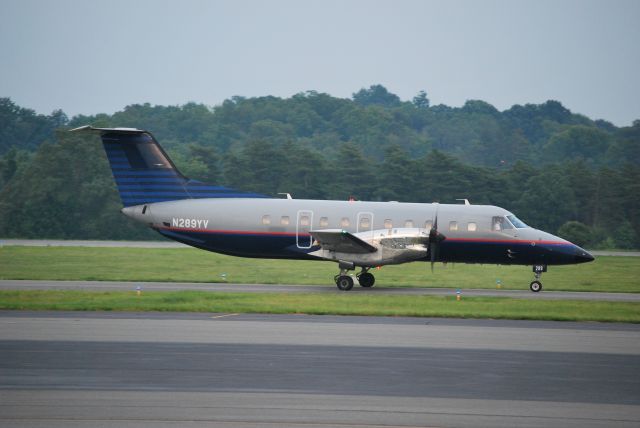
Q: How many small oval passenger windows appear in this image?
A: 11